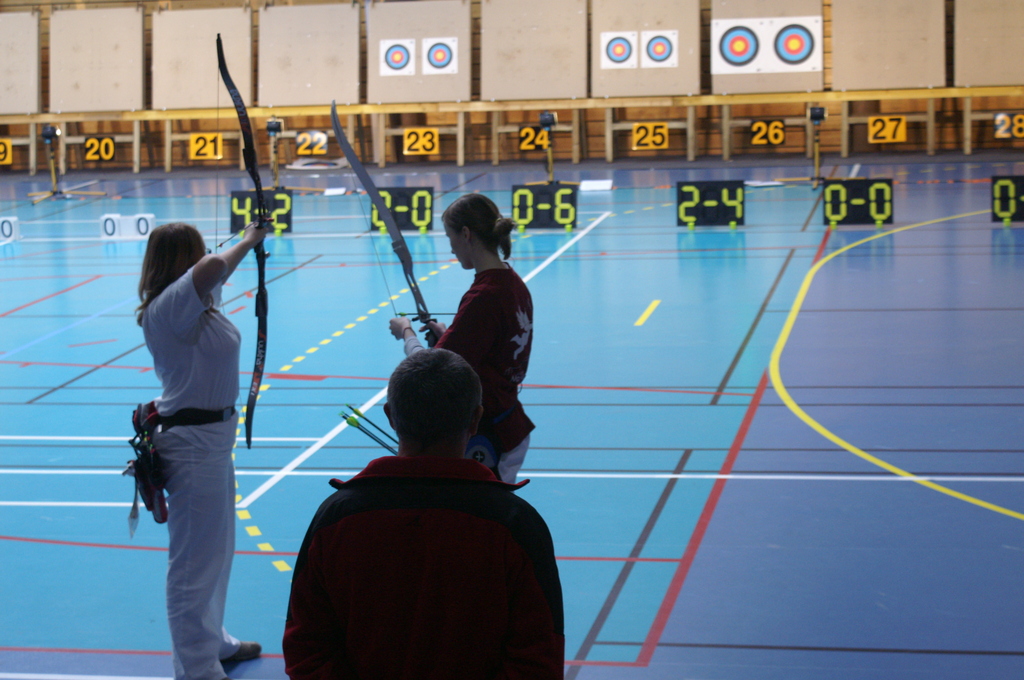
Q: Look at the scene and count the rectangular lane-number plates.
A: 10